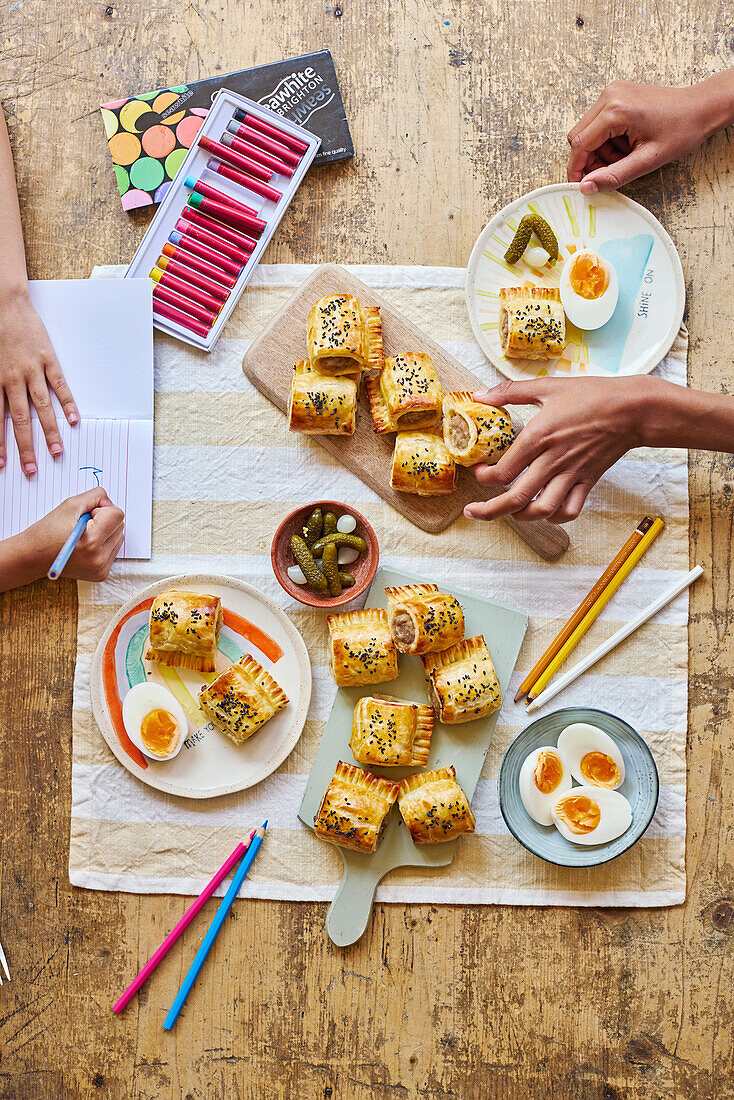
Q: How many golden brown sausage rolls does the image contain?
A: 14